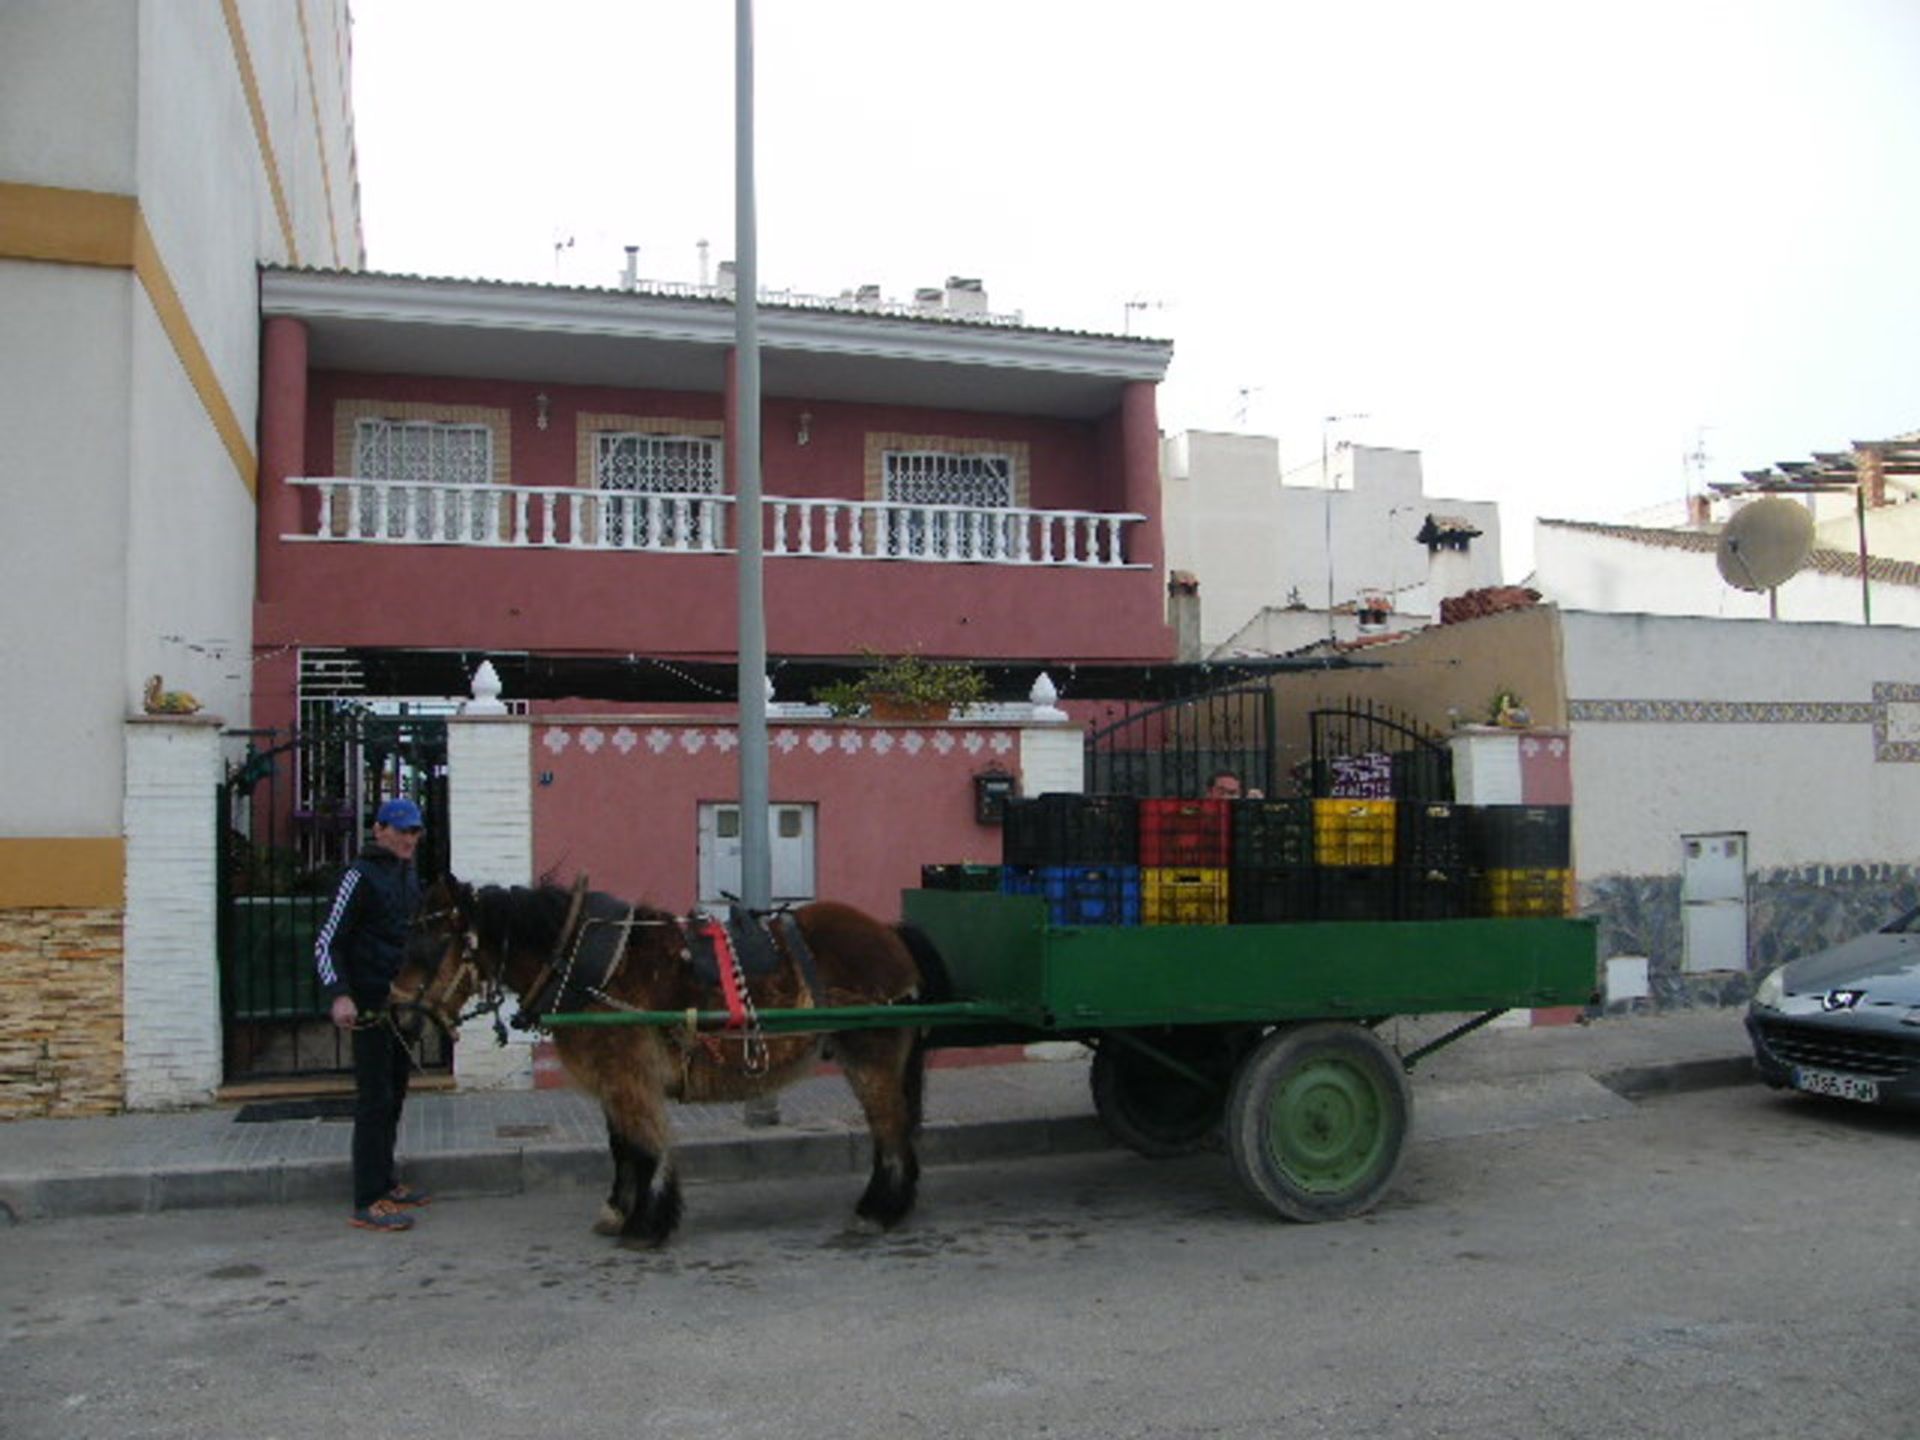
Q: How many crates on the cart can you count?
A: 13